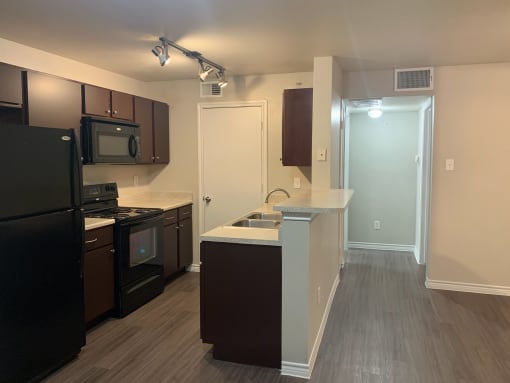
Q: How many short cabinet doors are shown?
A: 3